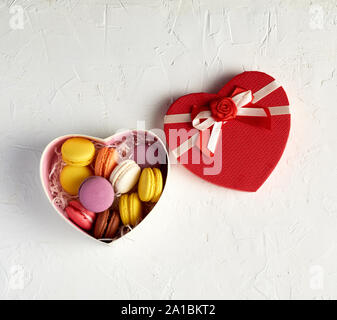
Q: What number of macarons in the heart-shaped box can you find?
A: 10